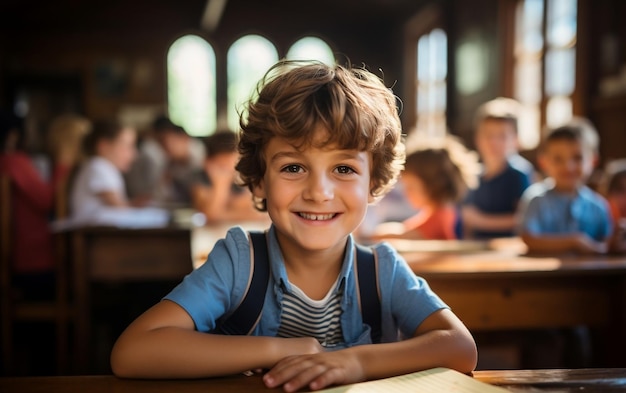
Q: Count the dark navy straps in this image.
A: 2